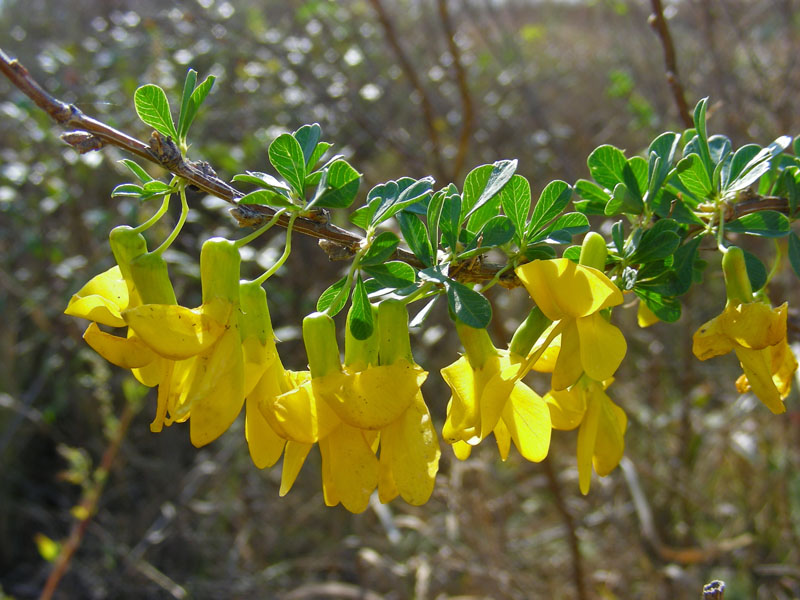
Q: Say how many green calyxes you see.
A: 11